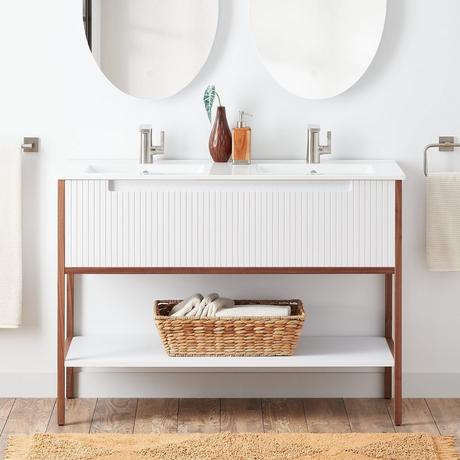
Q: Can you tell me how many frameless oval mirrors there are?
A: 2